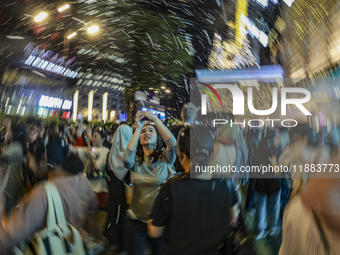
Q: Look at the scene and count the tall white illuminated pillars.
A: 3